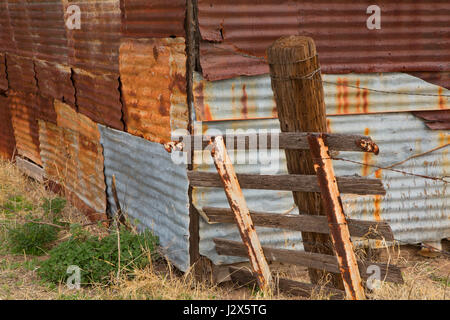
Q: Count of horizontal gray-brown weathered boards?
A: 5